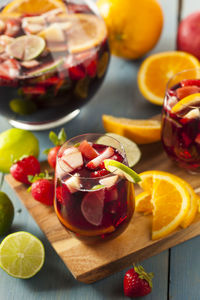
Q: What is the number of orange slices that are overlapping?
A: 3